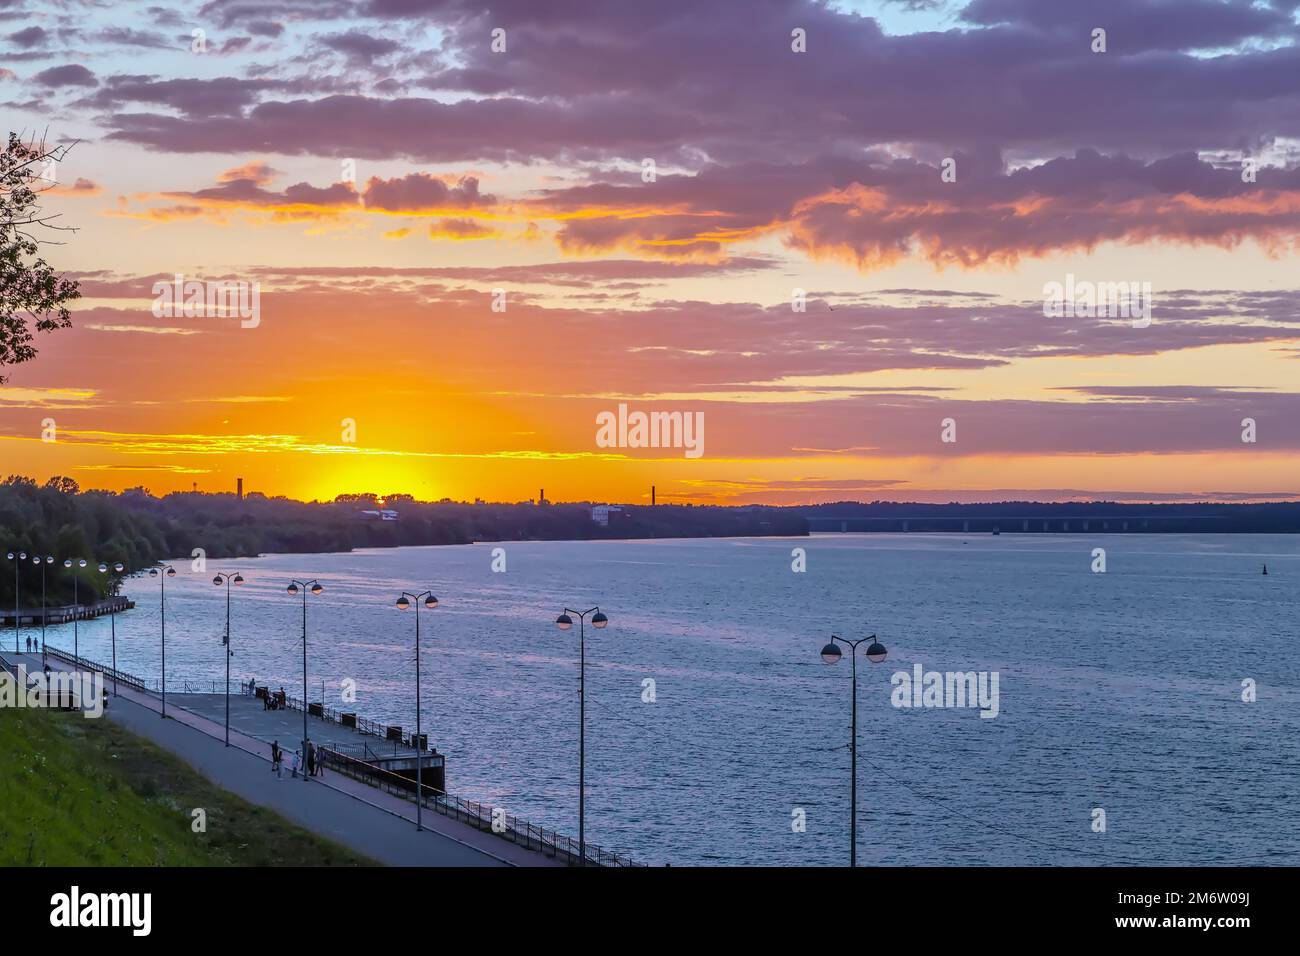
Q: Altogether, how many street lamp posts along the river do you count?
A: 10